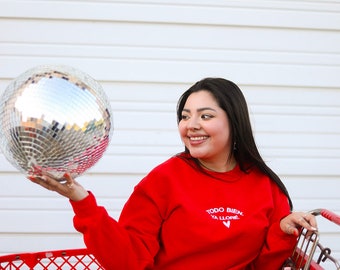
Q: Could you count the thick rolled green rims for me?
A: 0